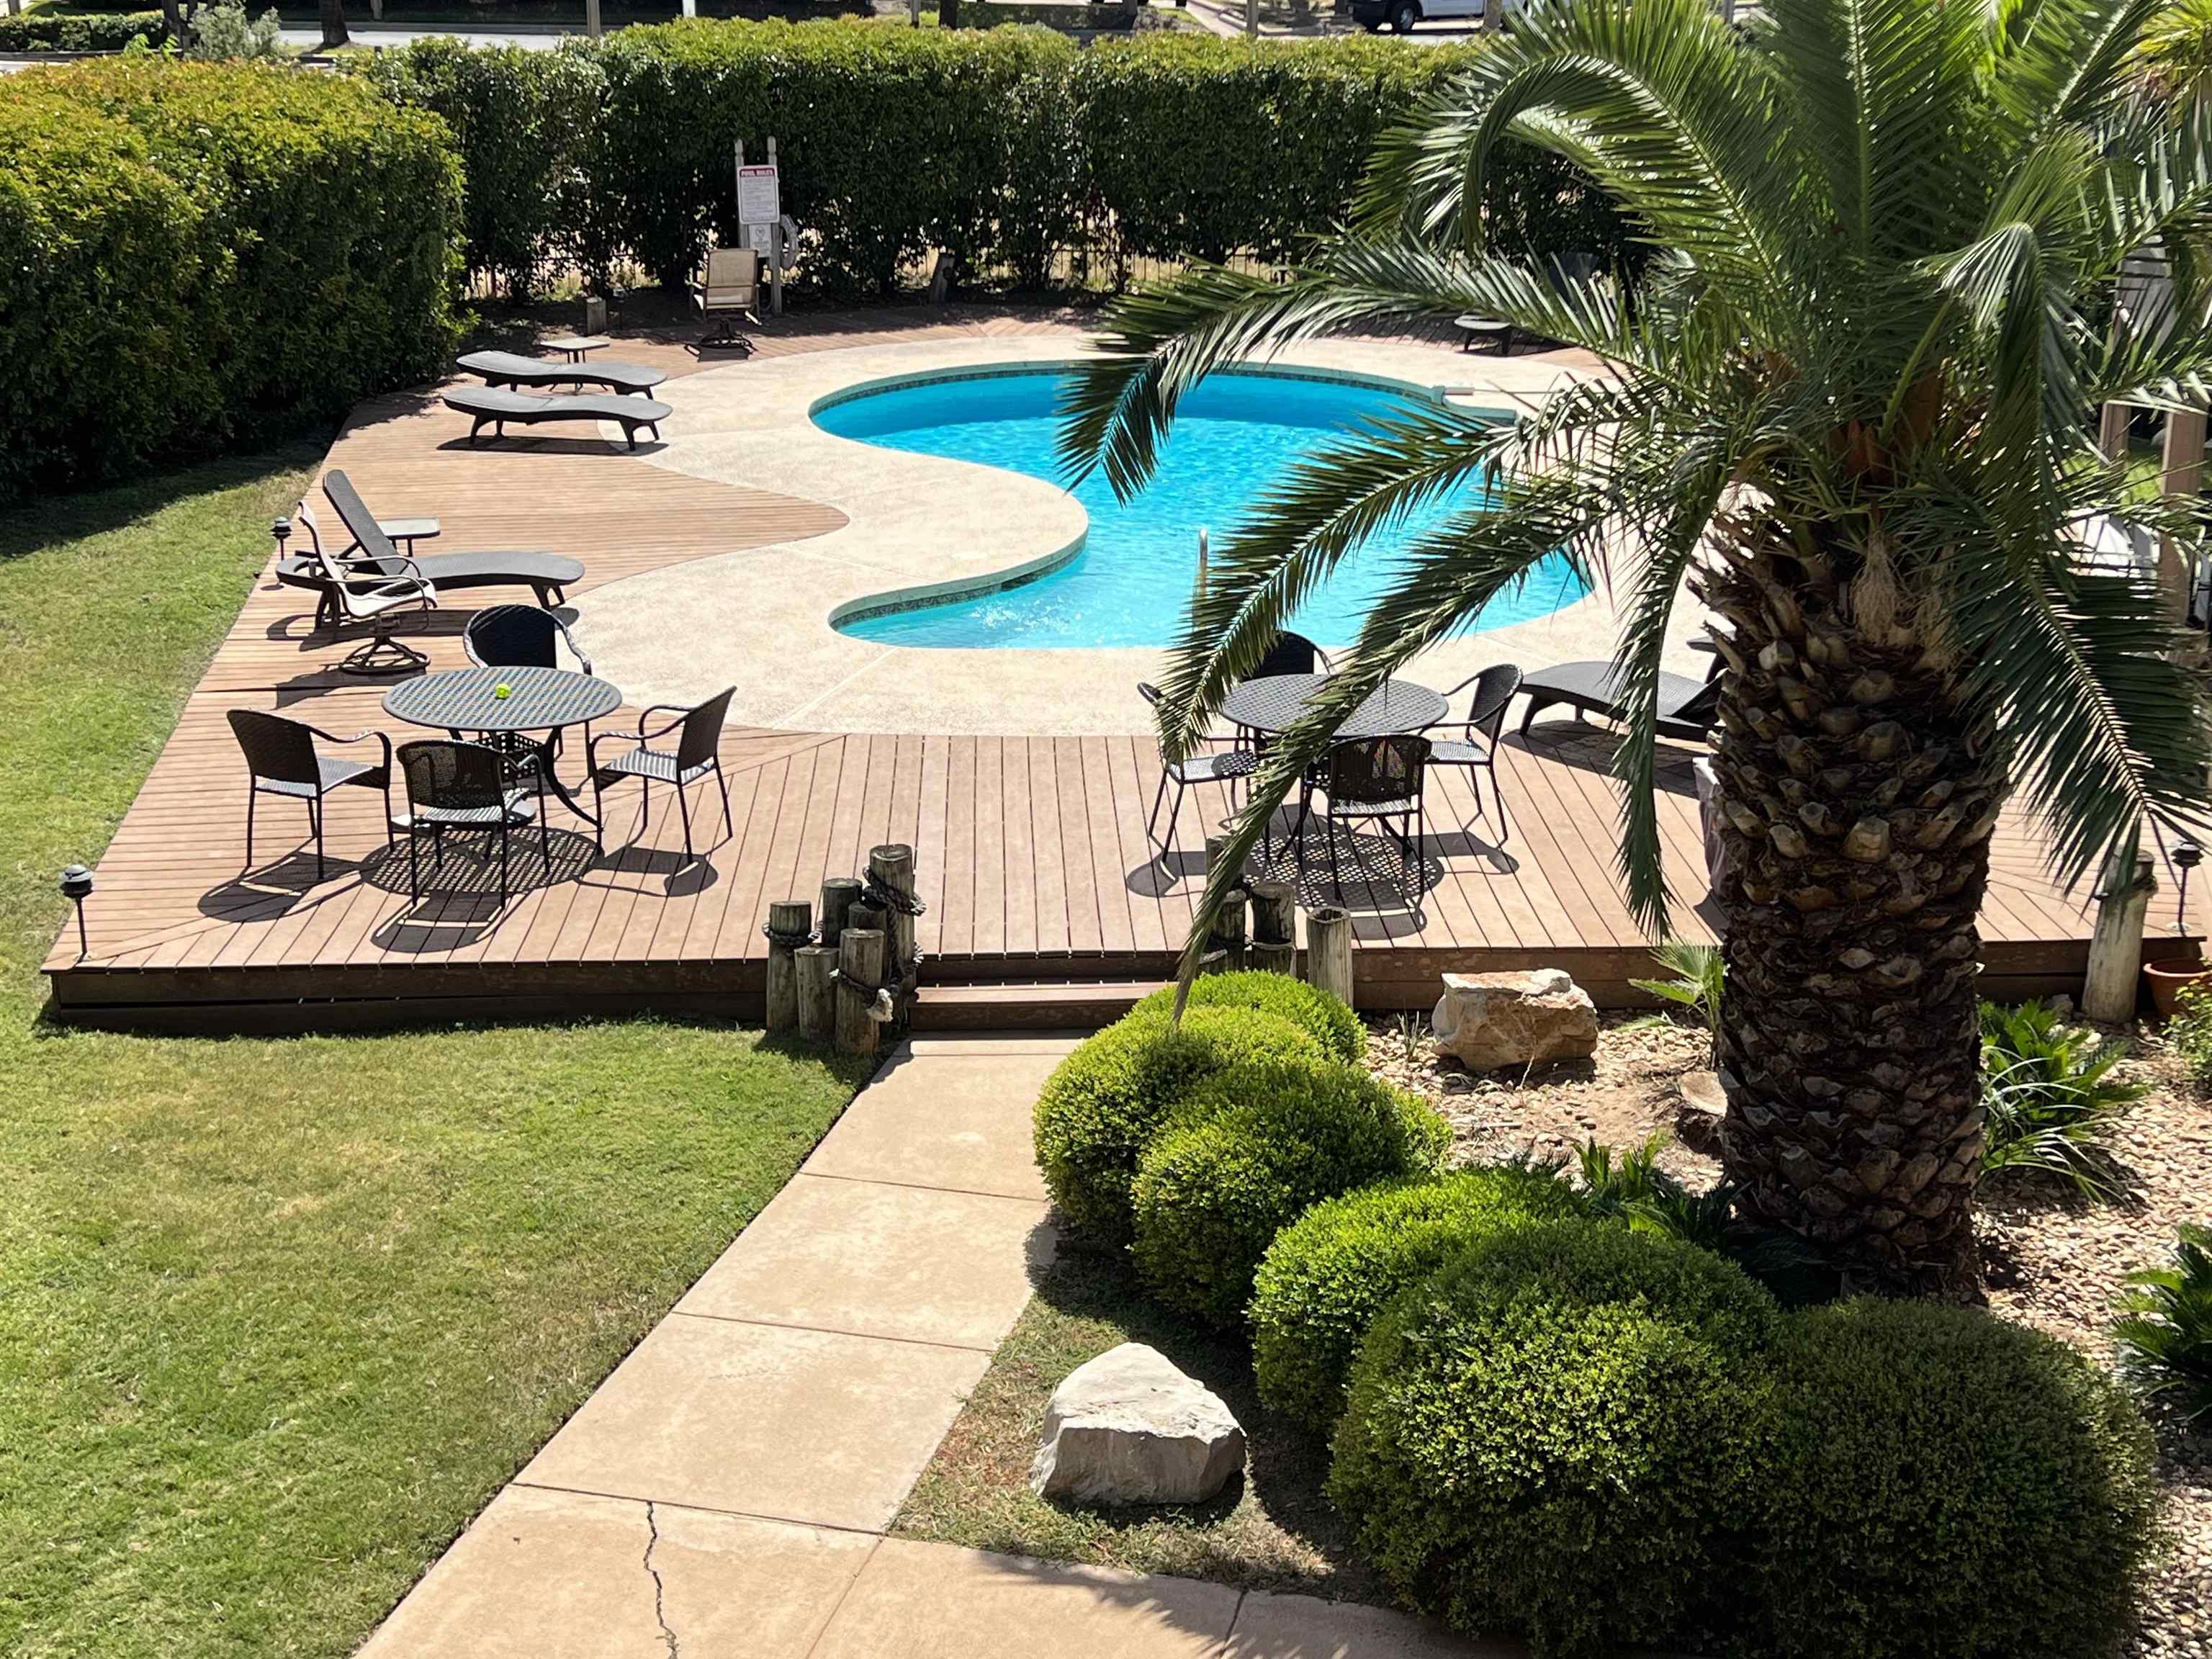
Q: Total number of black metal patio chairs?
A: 8